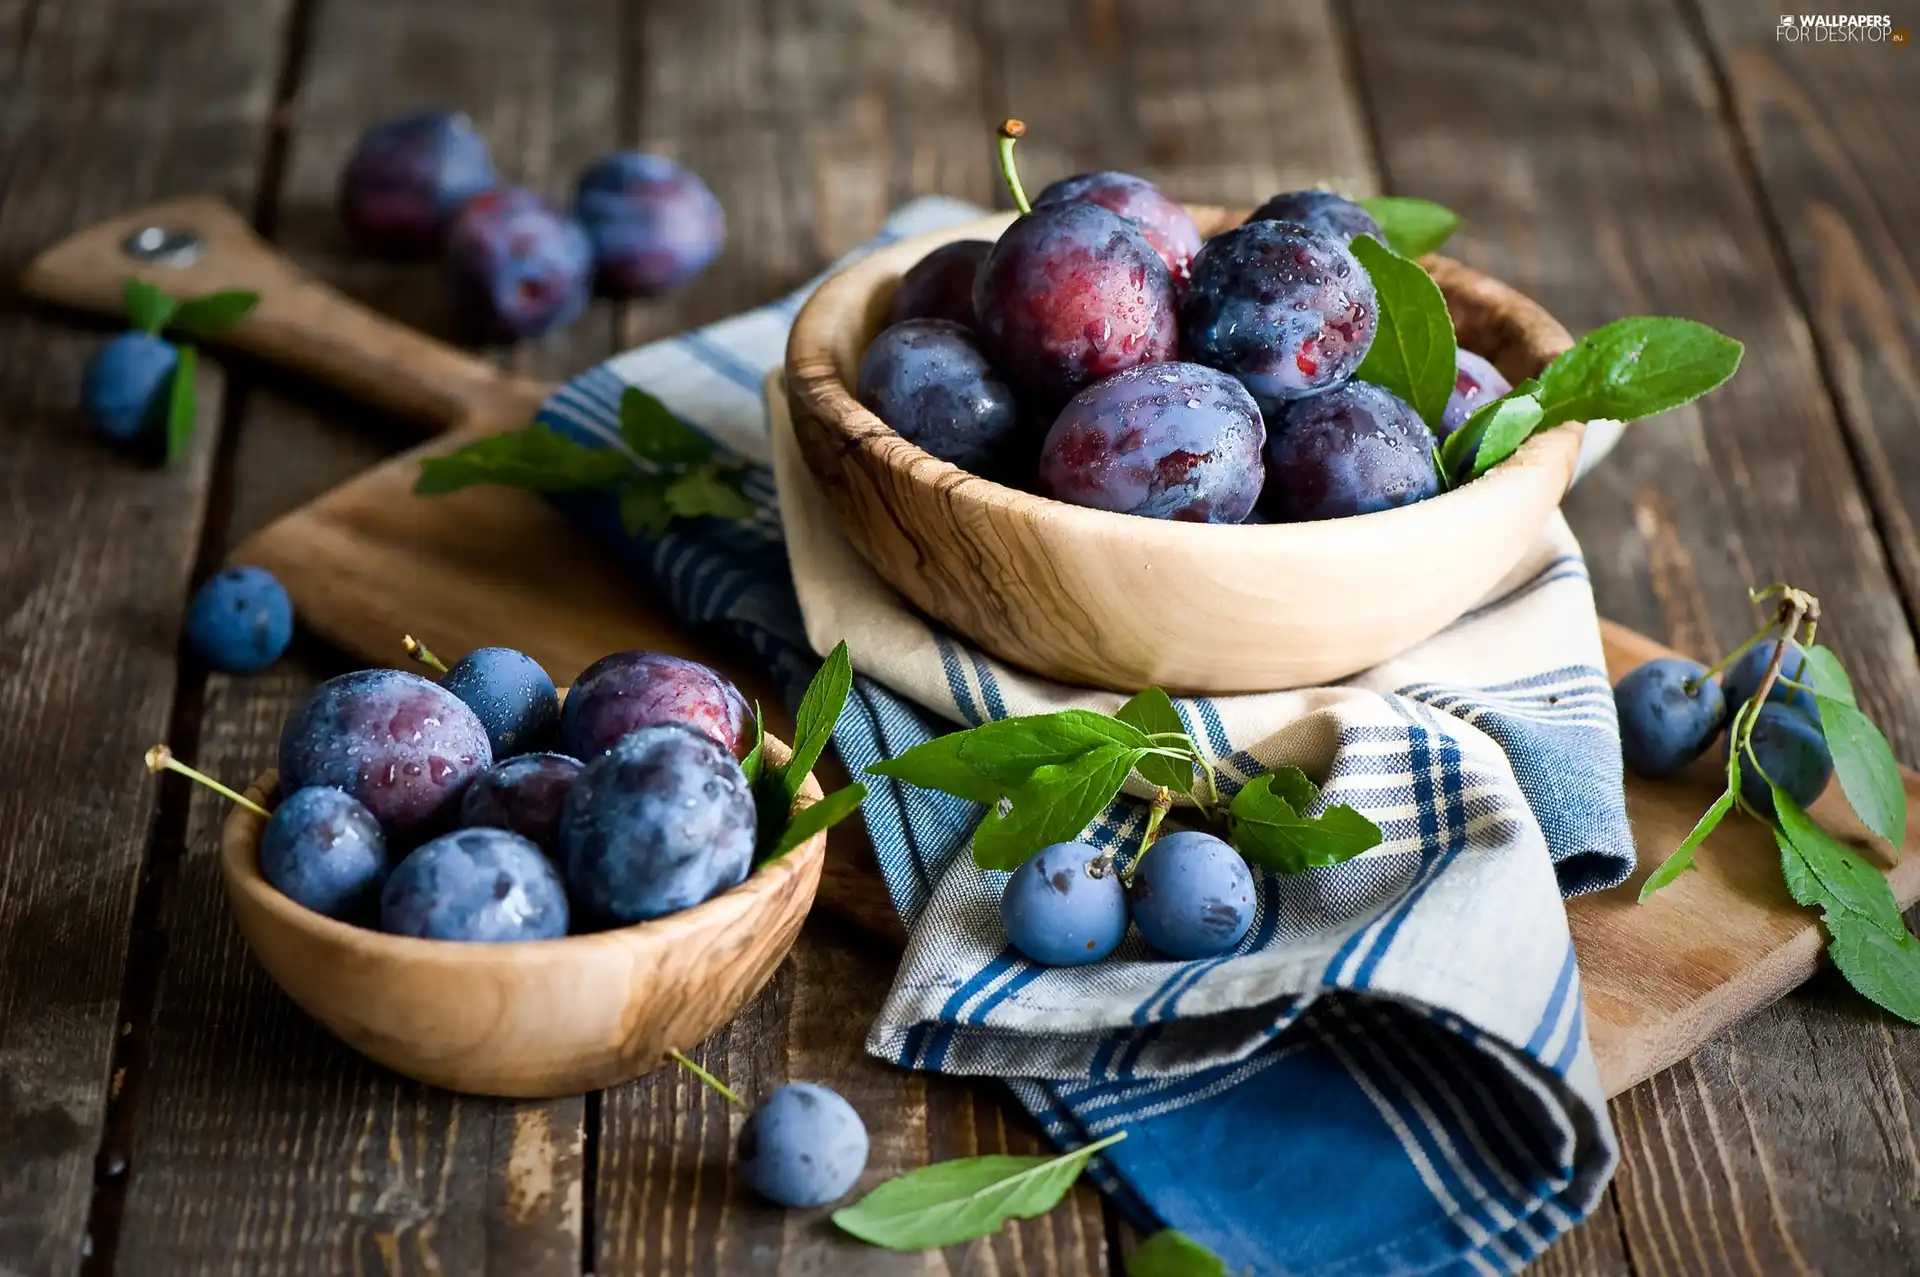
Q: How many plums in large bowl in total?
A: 9